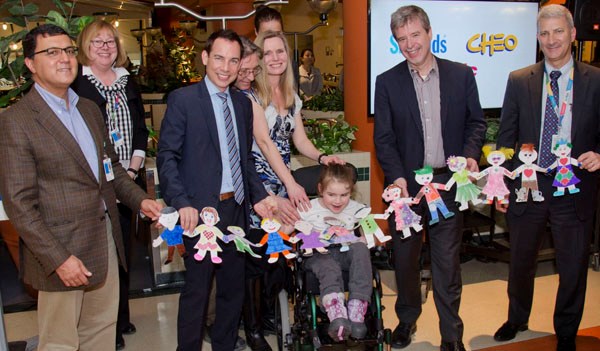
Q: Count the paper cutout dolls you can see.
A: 13